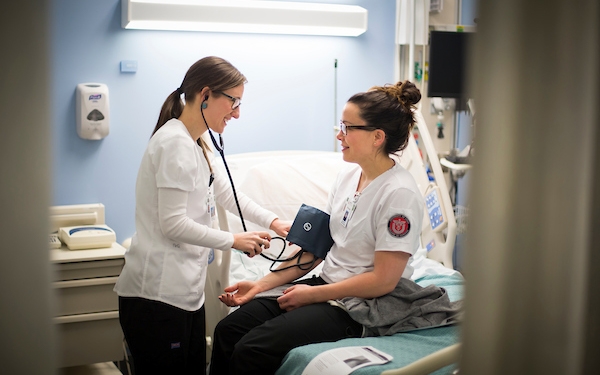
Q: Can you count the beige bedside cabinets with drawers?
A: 1